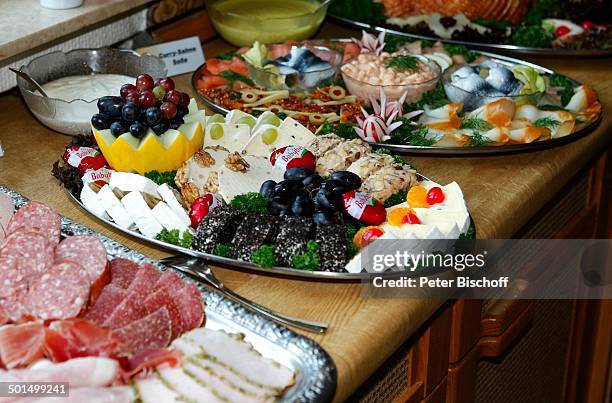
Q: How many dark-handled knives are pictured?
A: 0